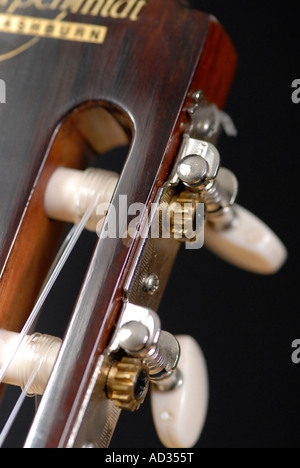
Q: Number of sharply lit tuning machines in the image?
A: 2